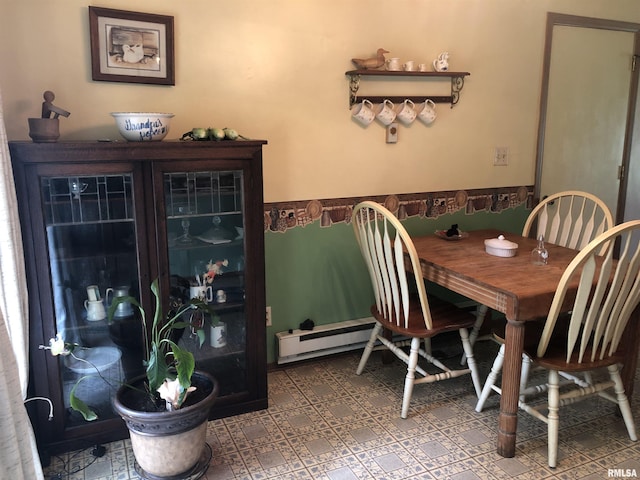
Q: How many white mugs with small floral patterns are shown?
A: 4